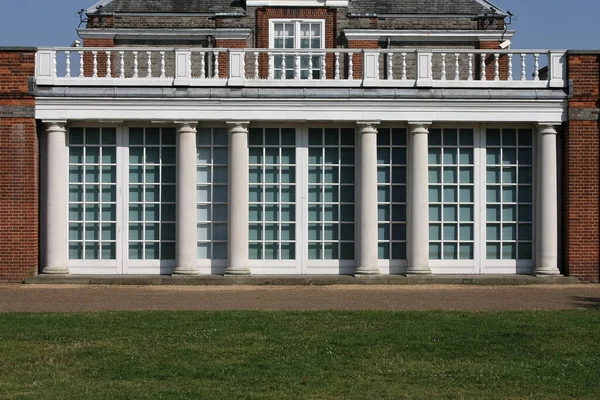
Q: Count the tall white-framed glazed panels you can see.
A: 8